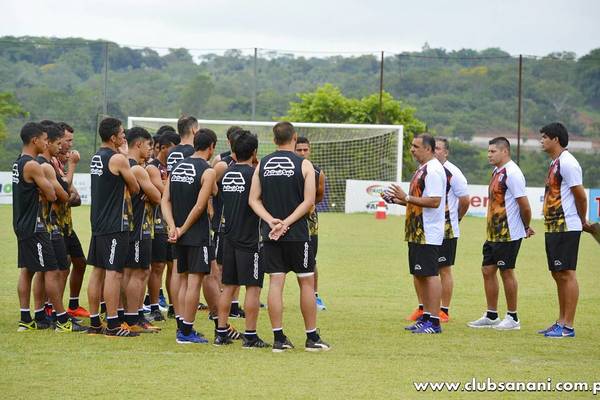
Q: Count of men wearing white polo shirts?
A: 4